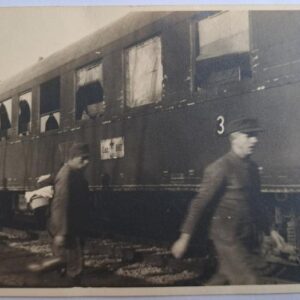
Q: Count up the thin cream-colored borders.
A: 2